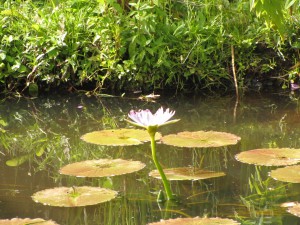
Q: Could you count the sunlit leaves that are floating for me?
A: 10